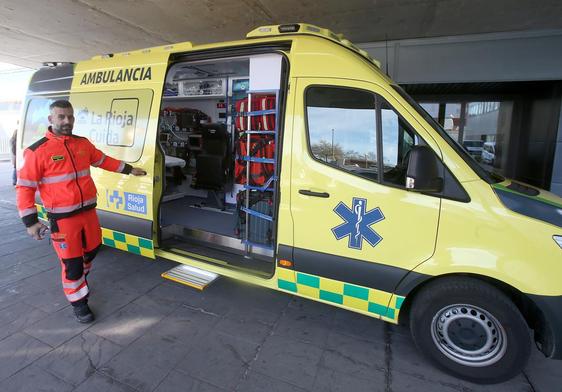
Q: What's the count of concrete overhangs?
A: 1